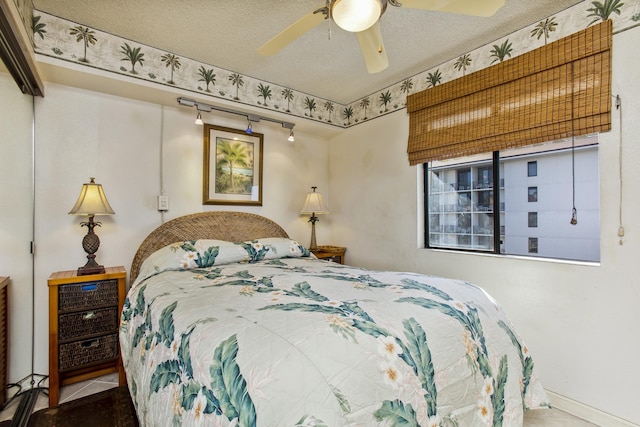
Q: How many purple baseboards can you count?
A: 0